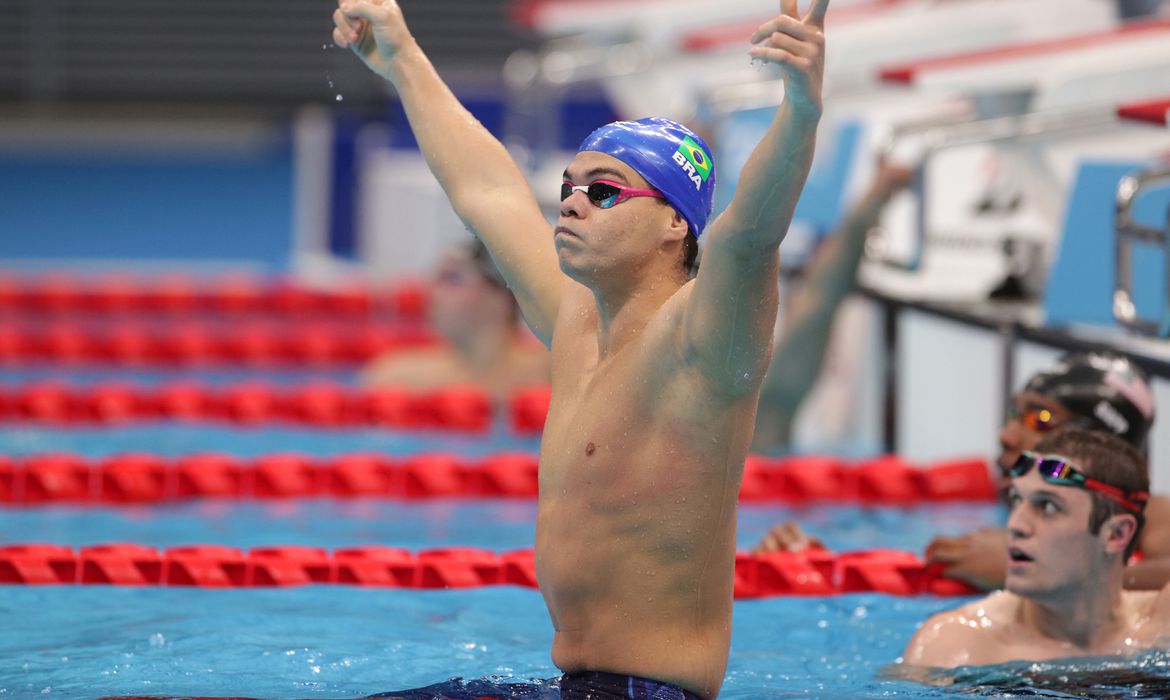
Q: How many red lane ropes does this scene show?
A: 5